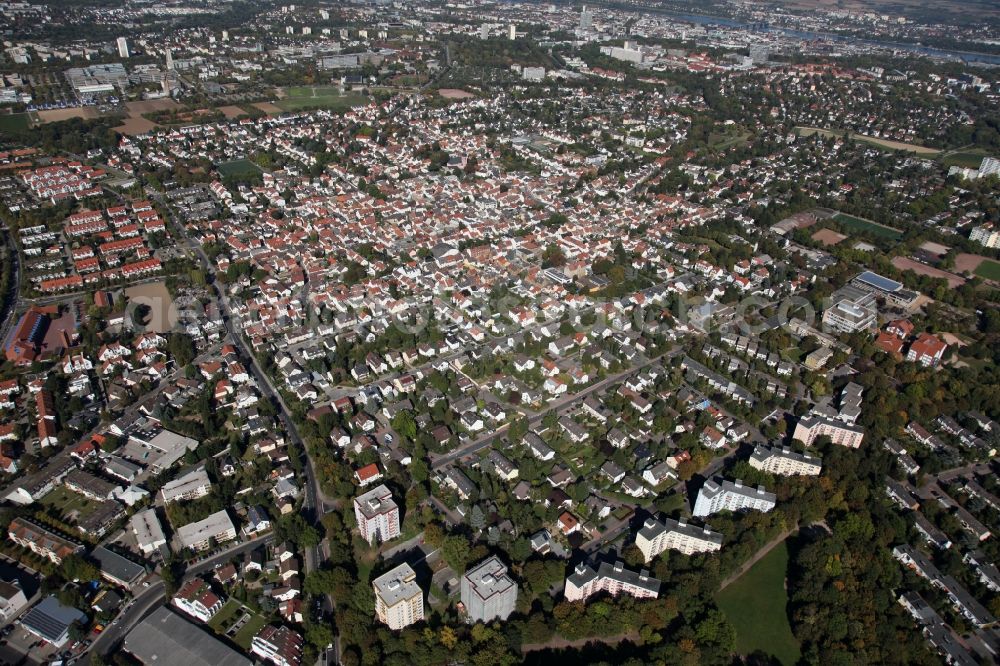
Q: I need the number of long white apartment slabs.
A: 5